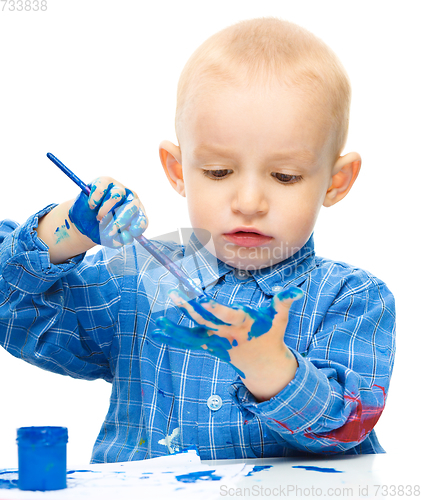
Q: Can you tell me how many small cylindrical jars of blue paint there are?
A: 1